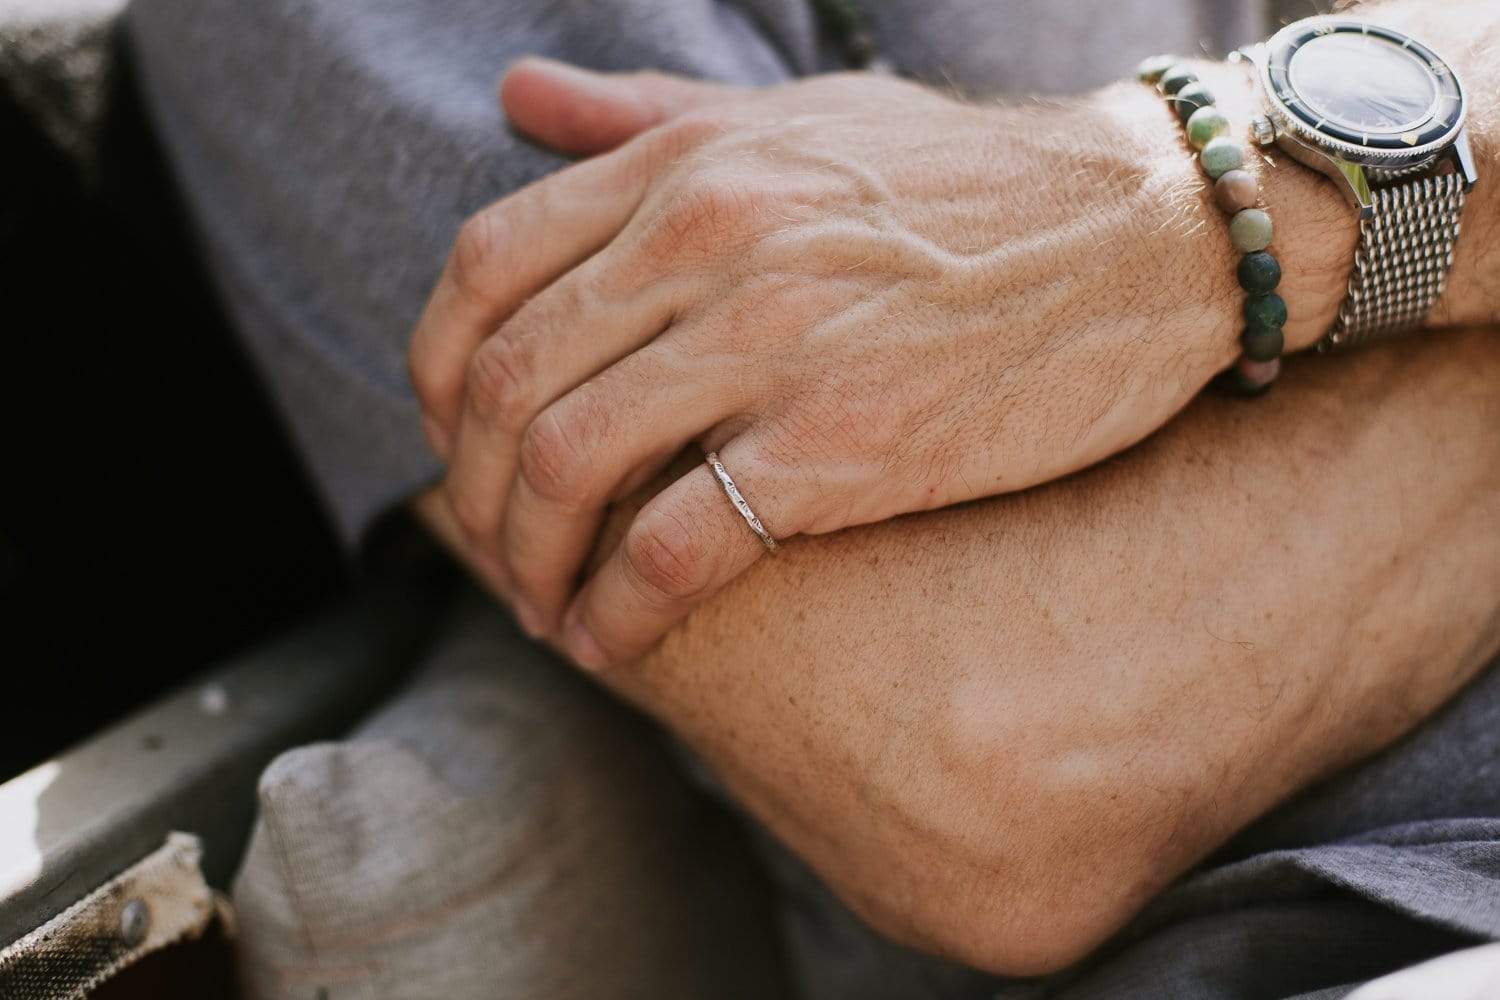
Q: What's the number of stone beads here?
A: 11